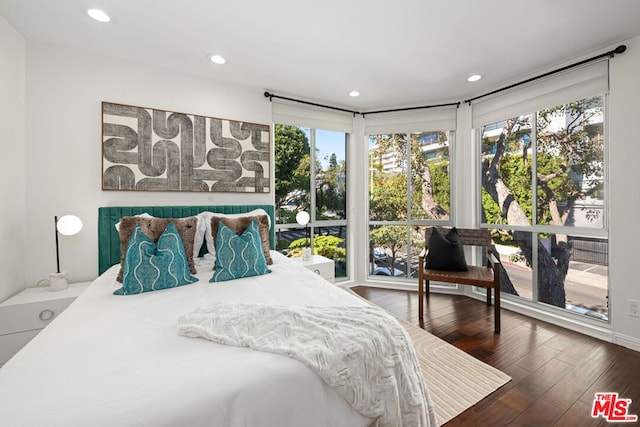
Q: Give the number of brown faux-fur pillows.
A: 2